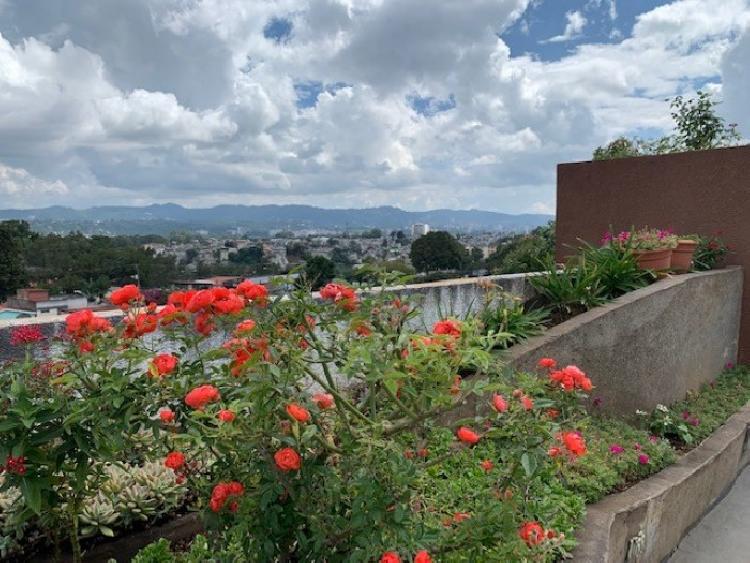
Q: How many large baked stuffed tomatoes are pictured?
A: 0